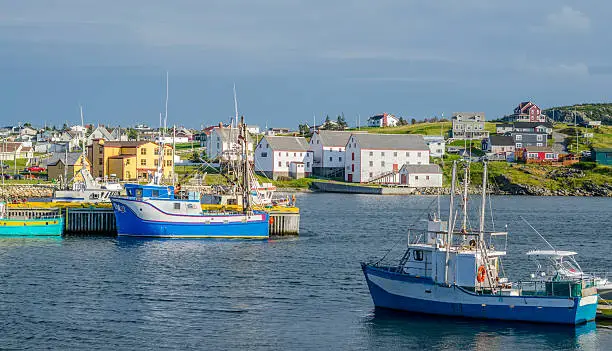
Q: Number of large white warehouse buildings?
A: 3